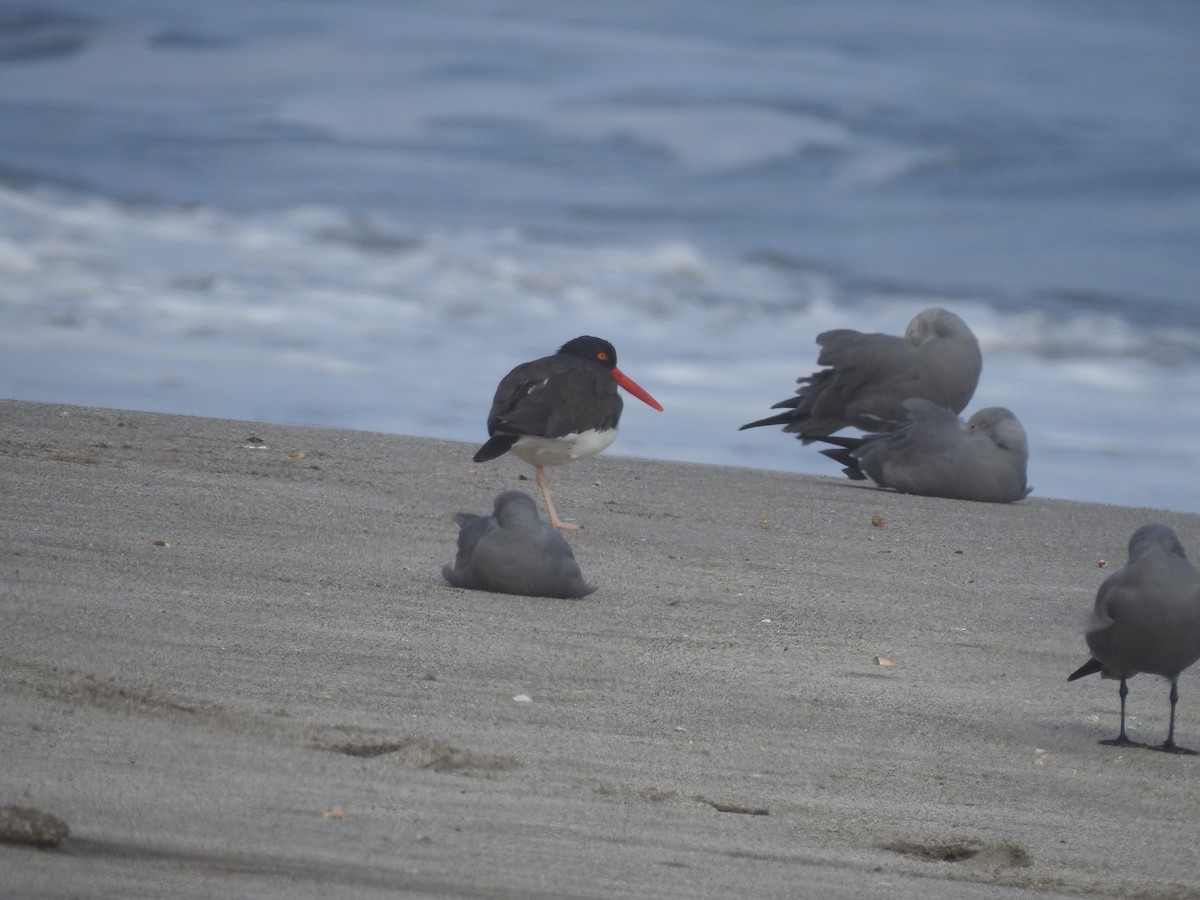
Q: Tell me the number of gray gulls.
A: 4